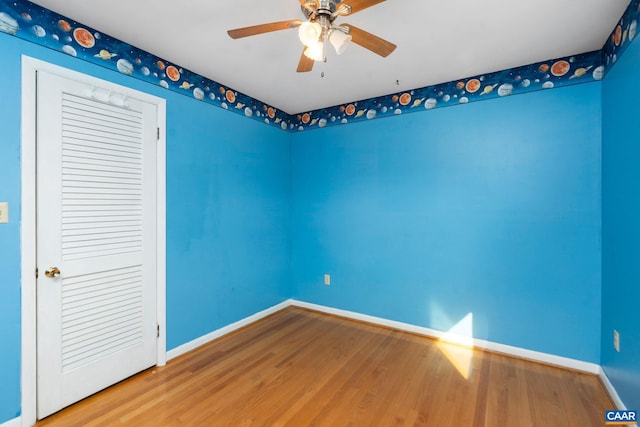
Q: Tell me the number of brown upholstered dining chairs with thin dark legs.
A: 0